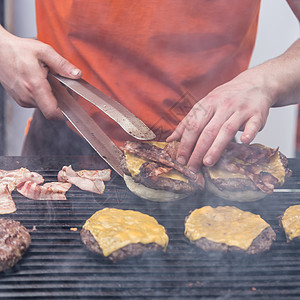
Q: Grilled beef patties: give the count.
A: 6